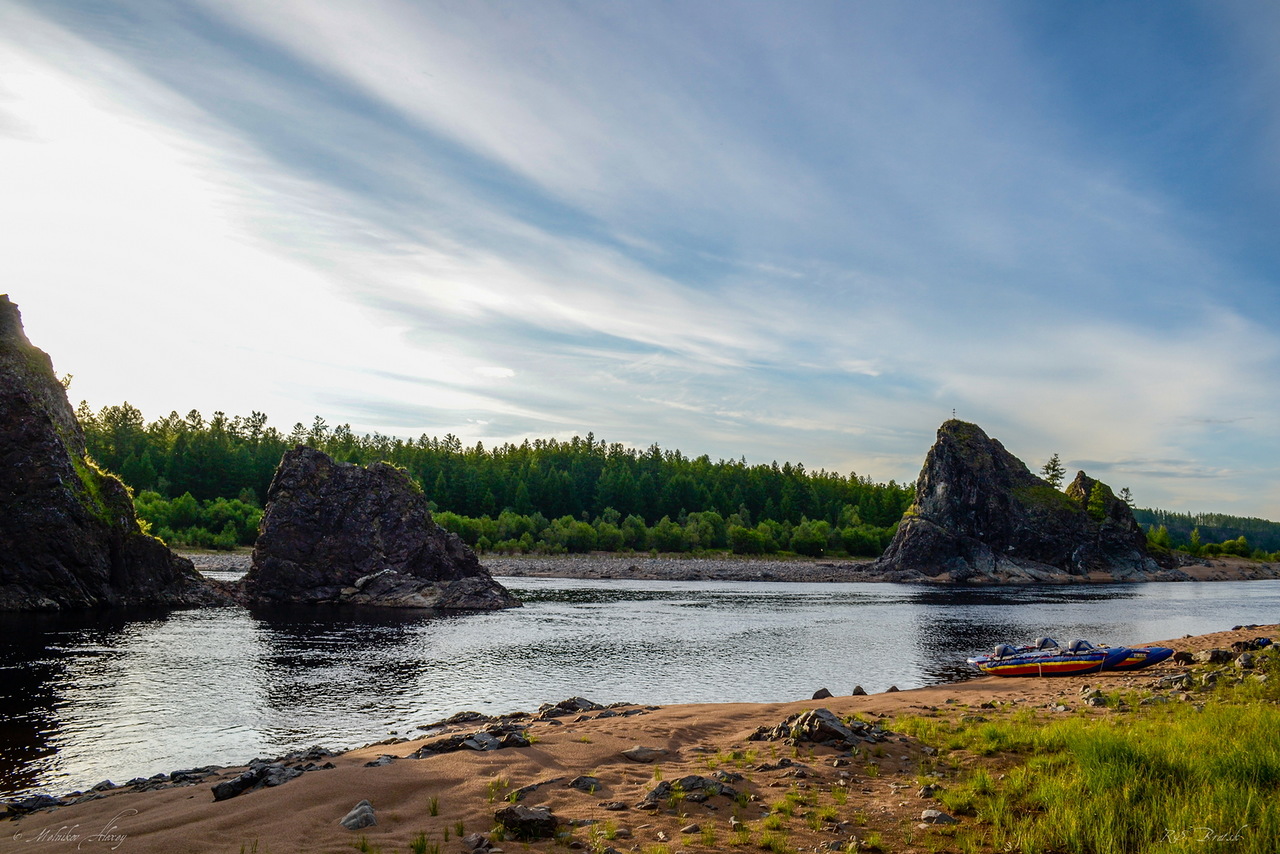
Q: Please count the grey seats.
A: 3